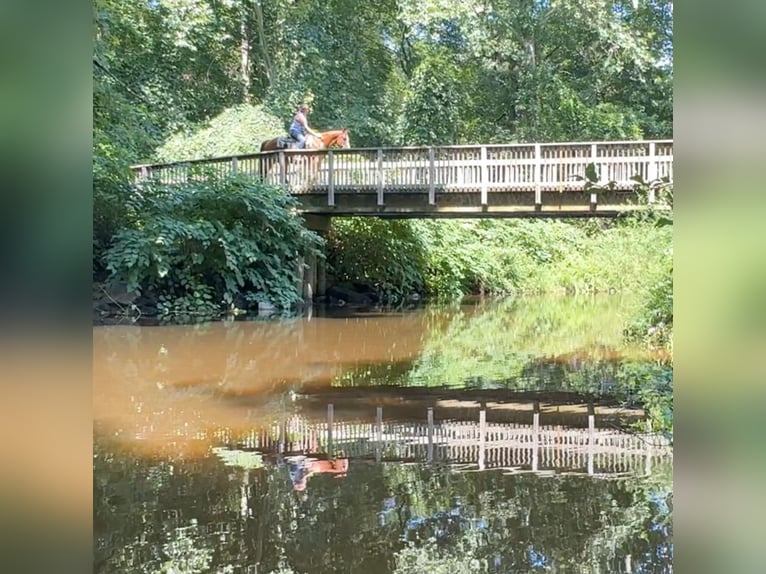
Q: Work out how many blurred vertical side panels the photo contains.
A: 2